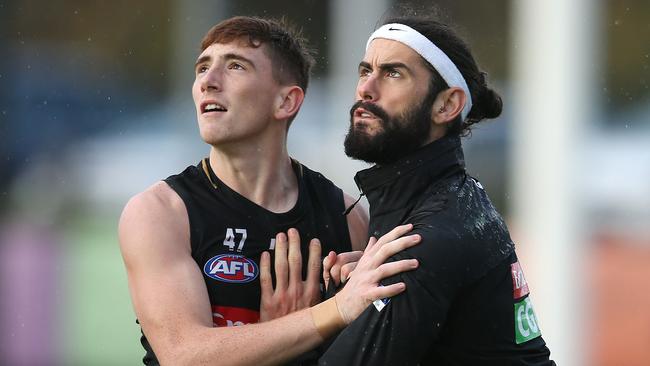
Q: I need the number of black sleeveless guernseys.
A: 1